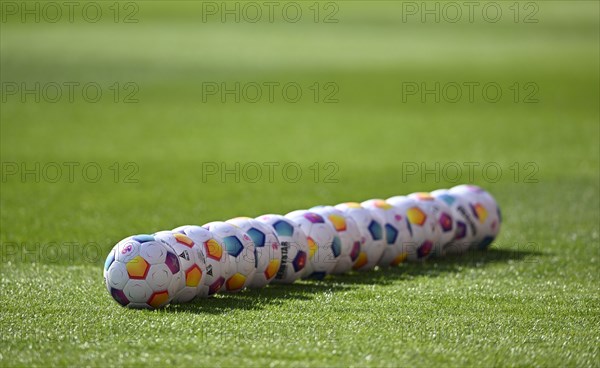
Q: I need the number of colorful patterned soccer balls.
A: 14